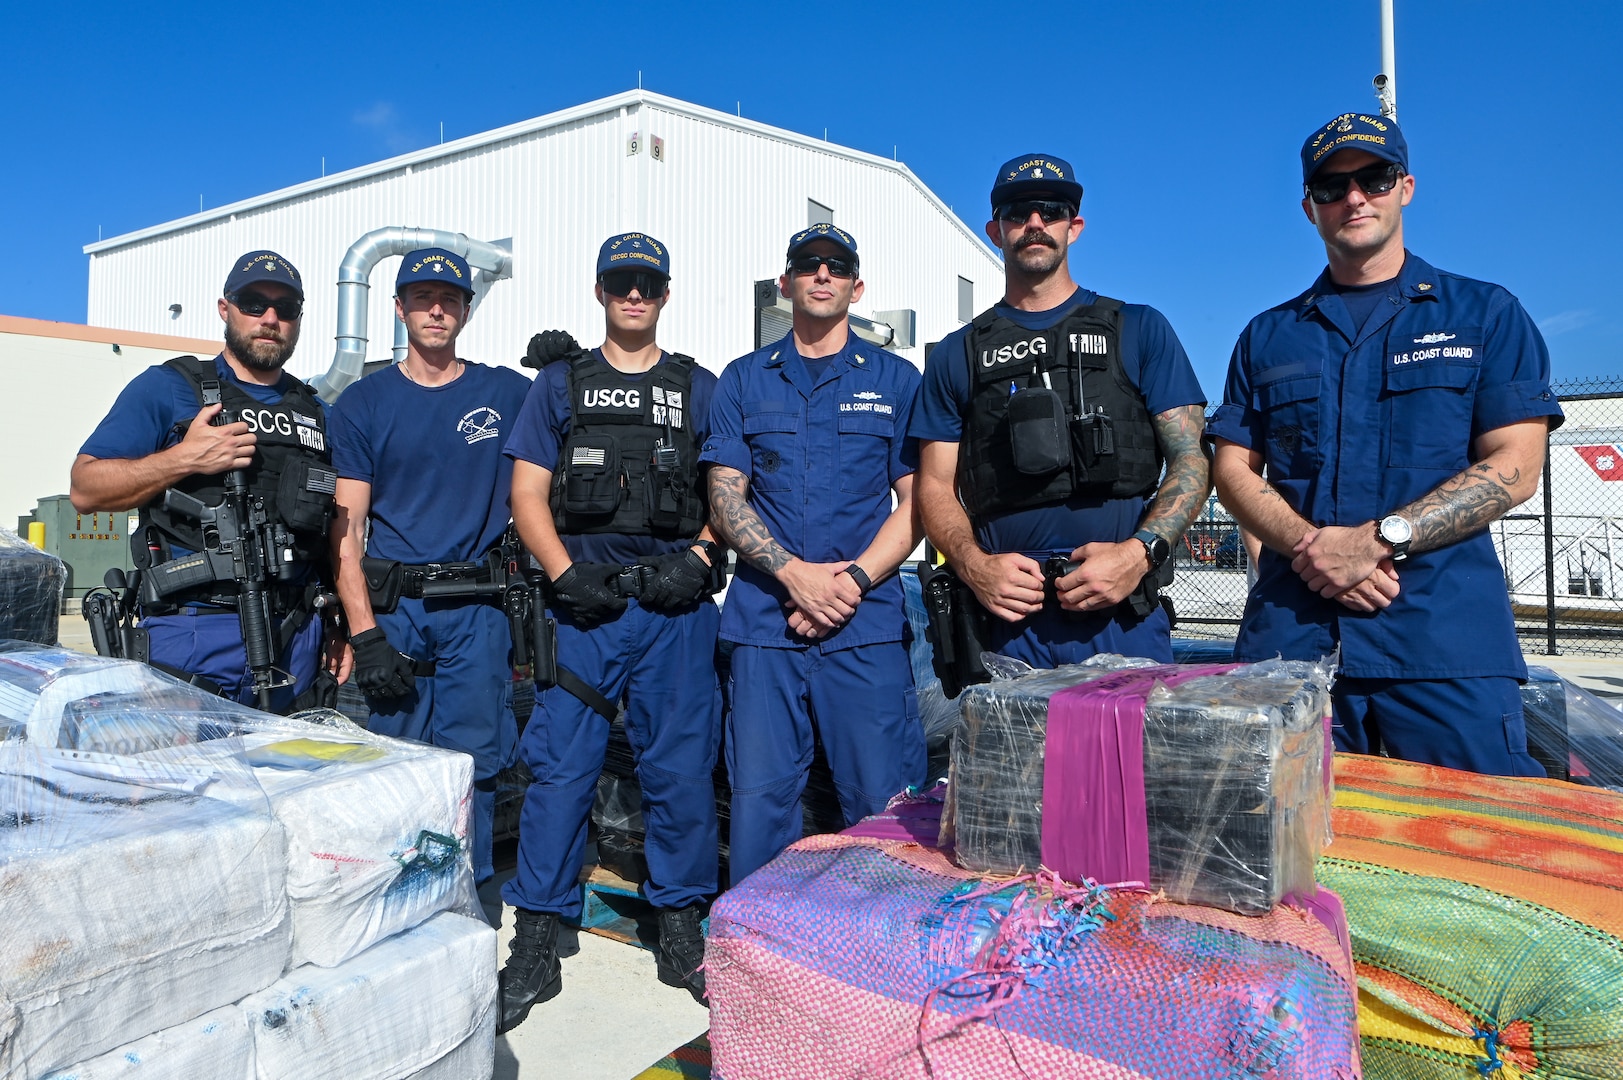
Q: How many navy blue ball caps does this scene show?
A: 6